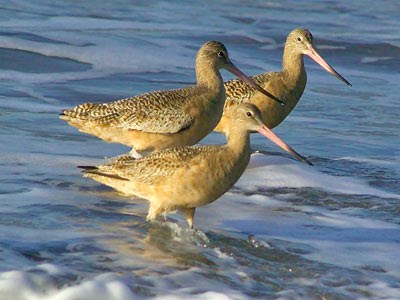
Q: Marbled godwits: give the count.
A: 3